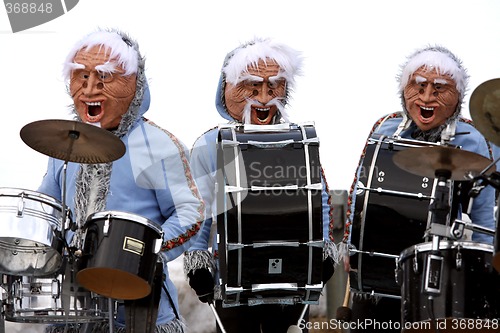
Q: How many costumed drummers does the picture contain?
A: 3